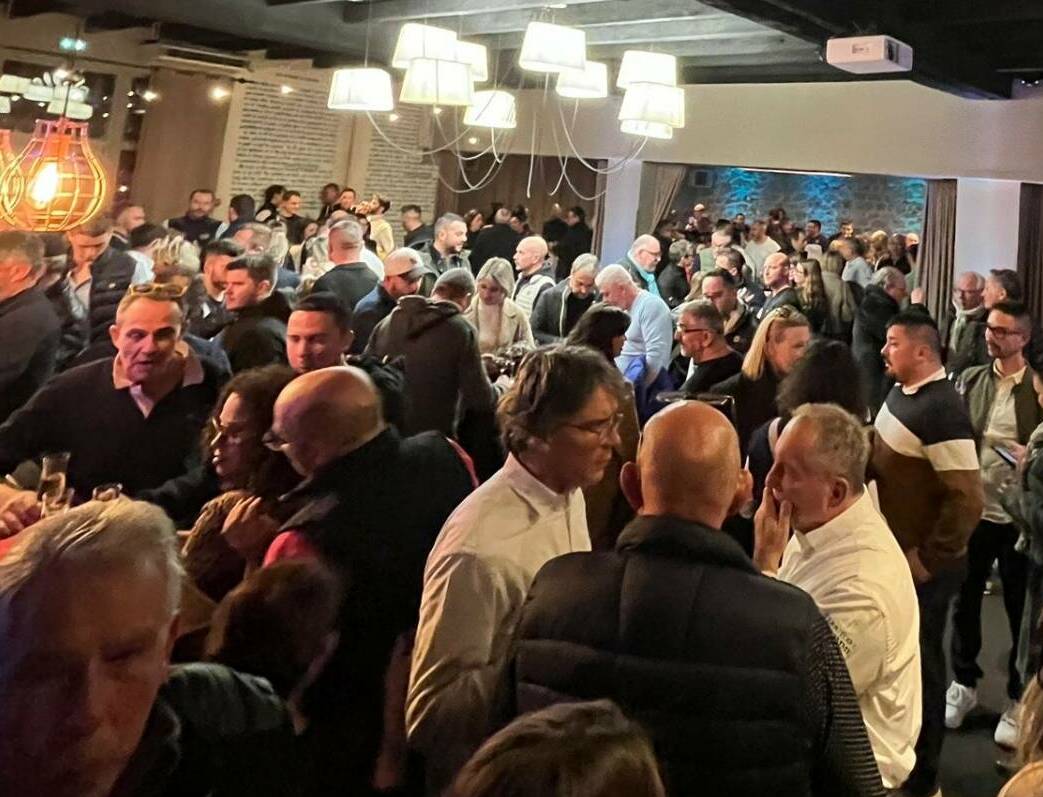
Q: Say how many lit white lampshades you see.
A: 10